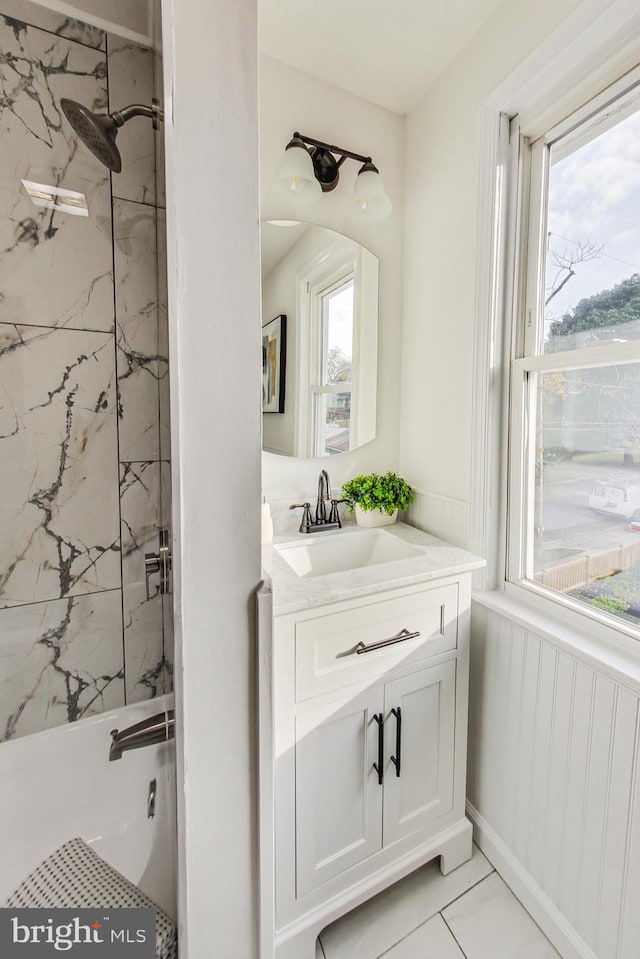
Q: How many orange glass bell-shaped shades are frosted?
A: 0